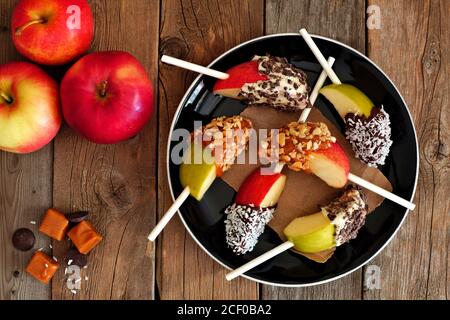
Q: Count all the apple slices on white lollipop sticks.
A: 6